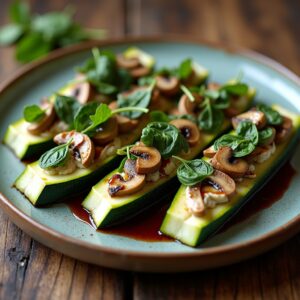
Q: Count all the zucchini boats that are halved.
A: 4